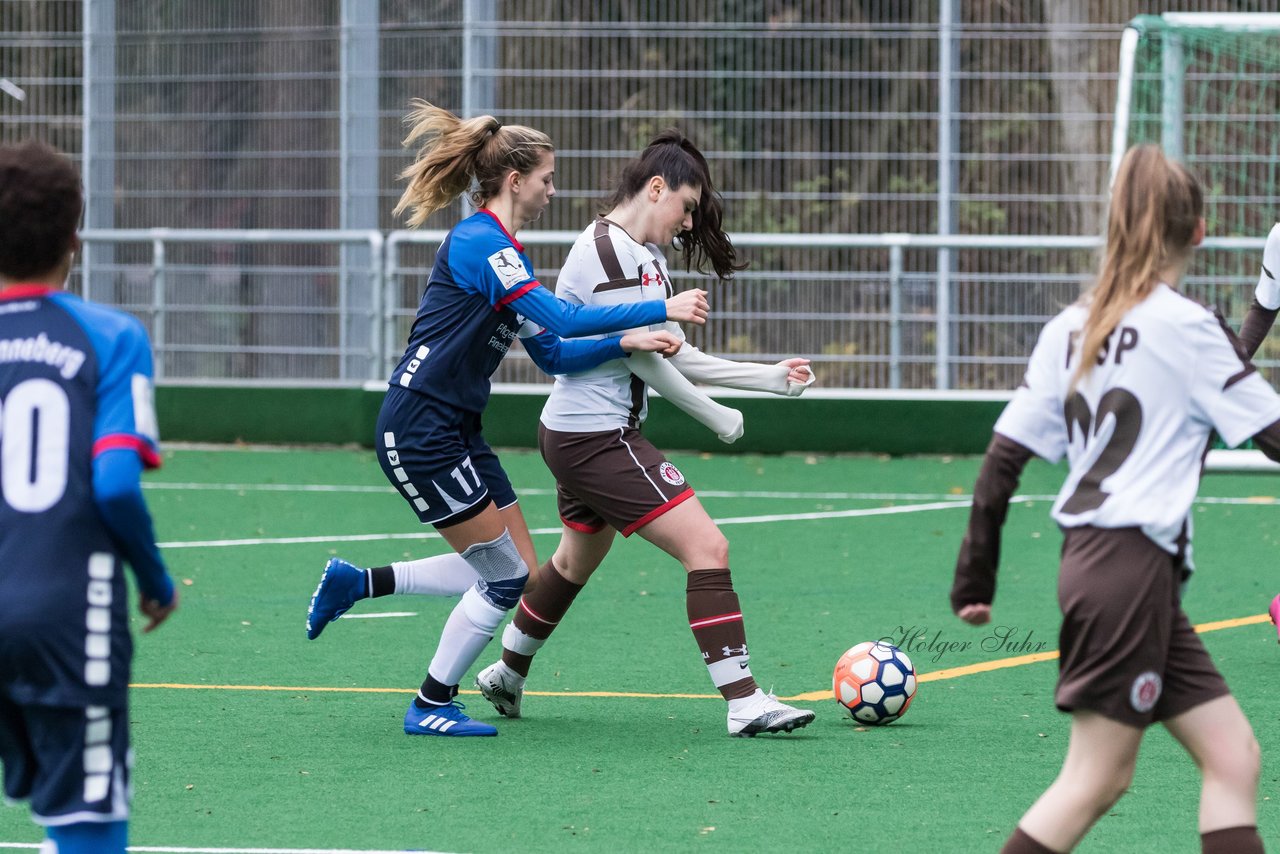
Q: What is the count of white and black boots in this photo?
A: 2